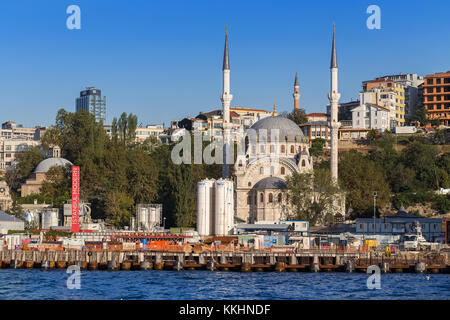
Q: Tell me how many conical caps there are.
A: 3